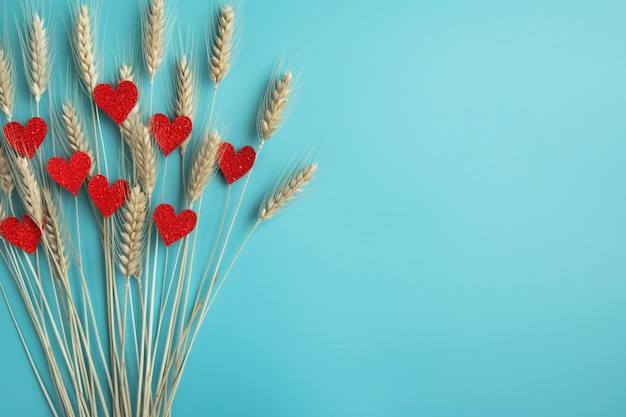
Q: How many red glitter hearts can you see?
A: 8